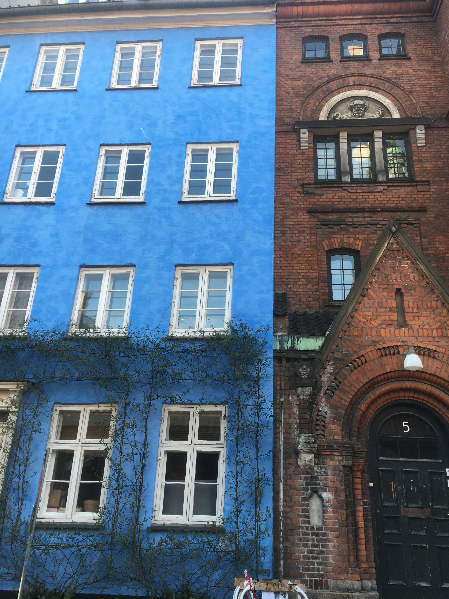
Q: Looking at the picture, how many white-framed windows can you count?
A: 12